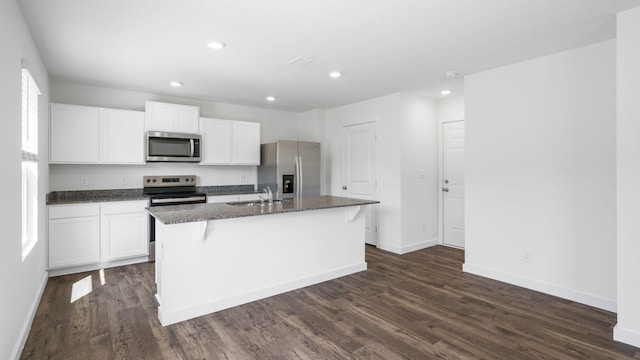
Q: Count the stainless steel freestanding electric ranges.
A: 1